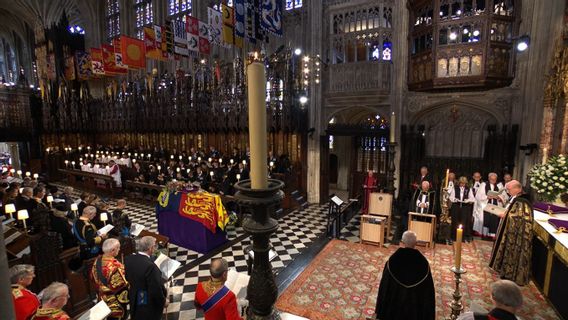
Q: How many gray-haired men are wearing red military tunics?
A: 3